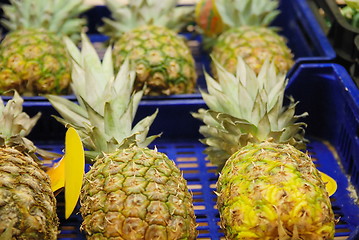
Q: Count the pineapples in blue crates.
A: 6